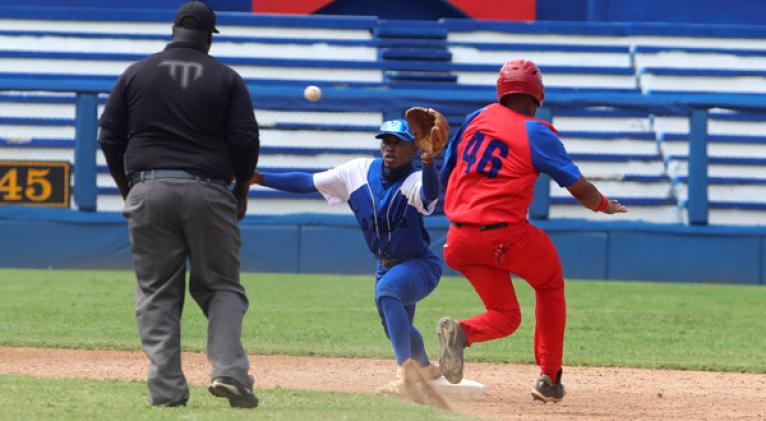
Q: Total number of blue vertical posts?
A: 3